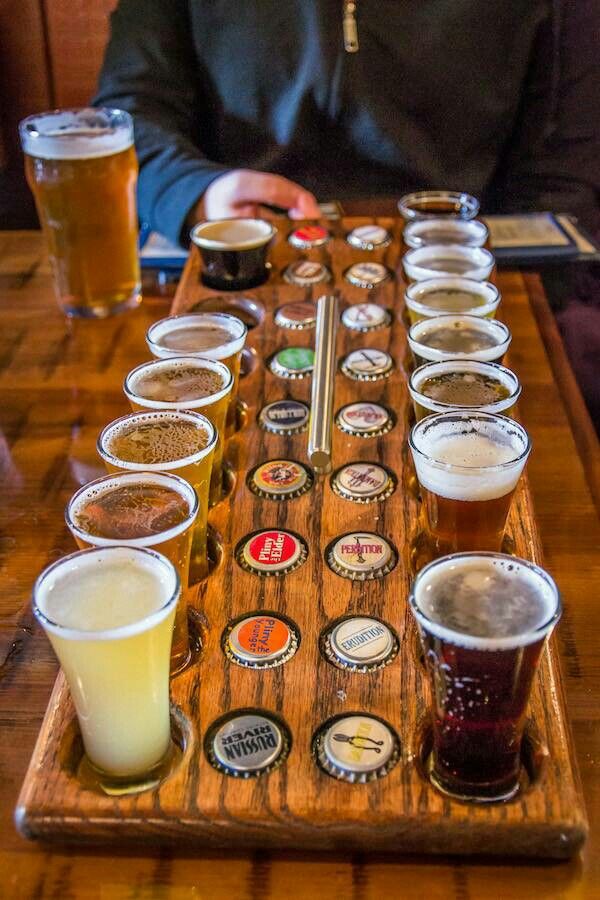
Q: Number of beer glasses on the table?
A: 15